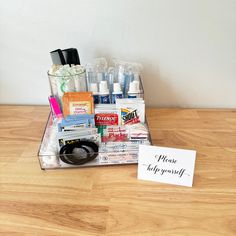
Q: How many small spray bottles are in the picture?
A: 4